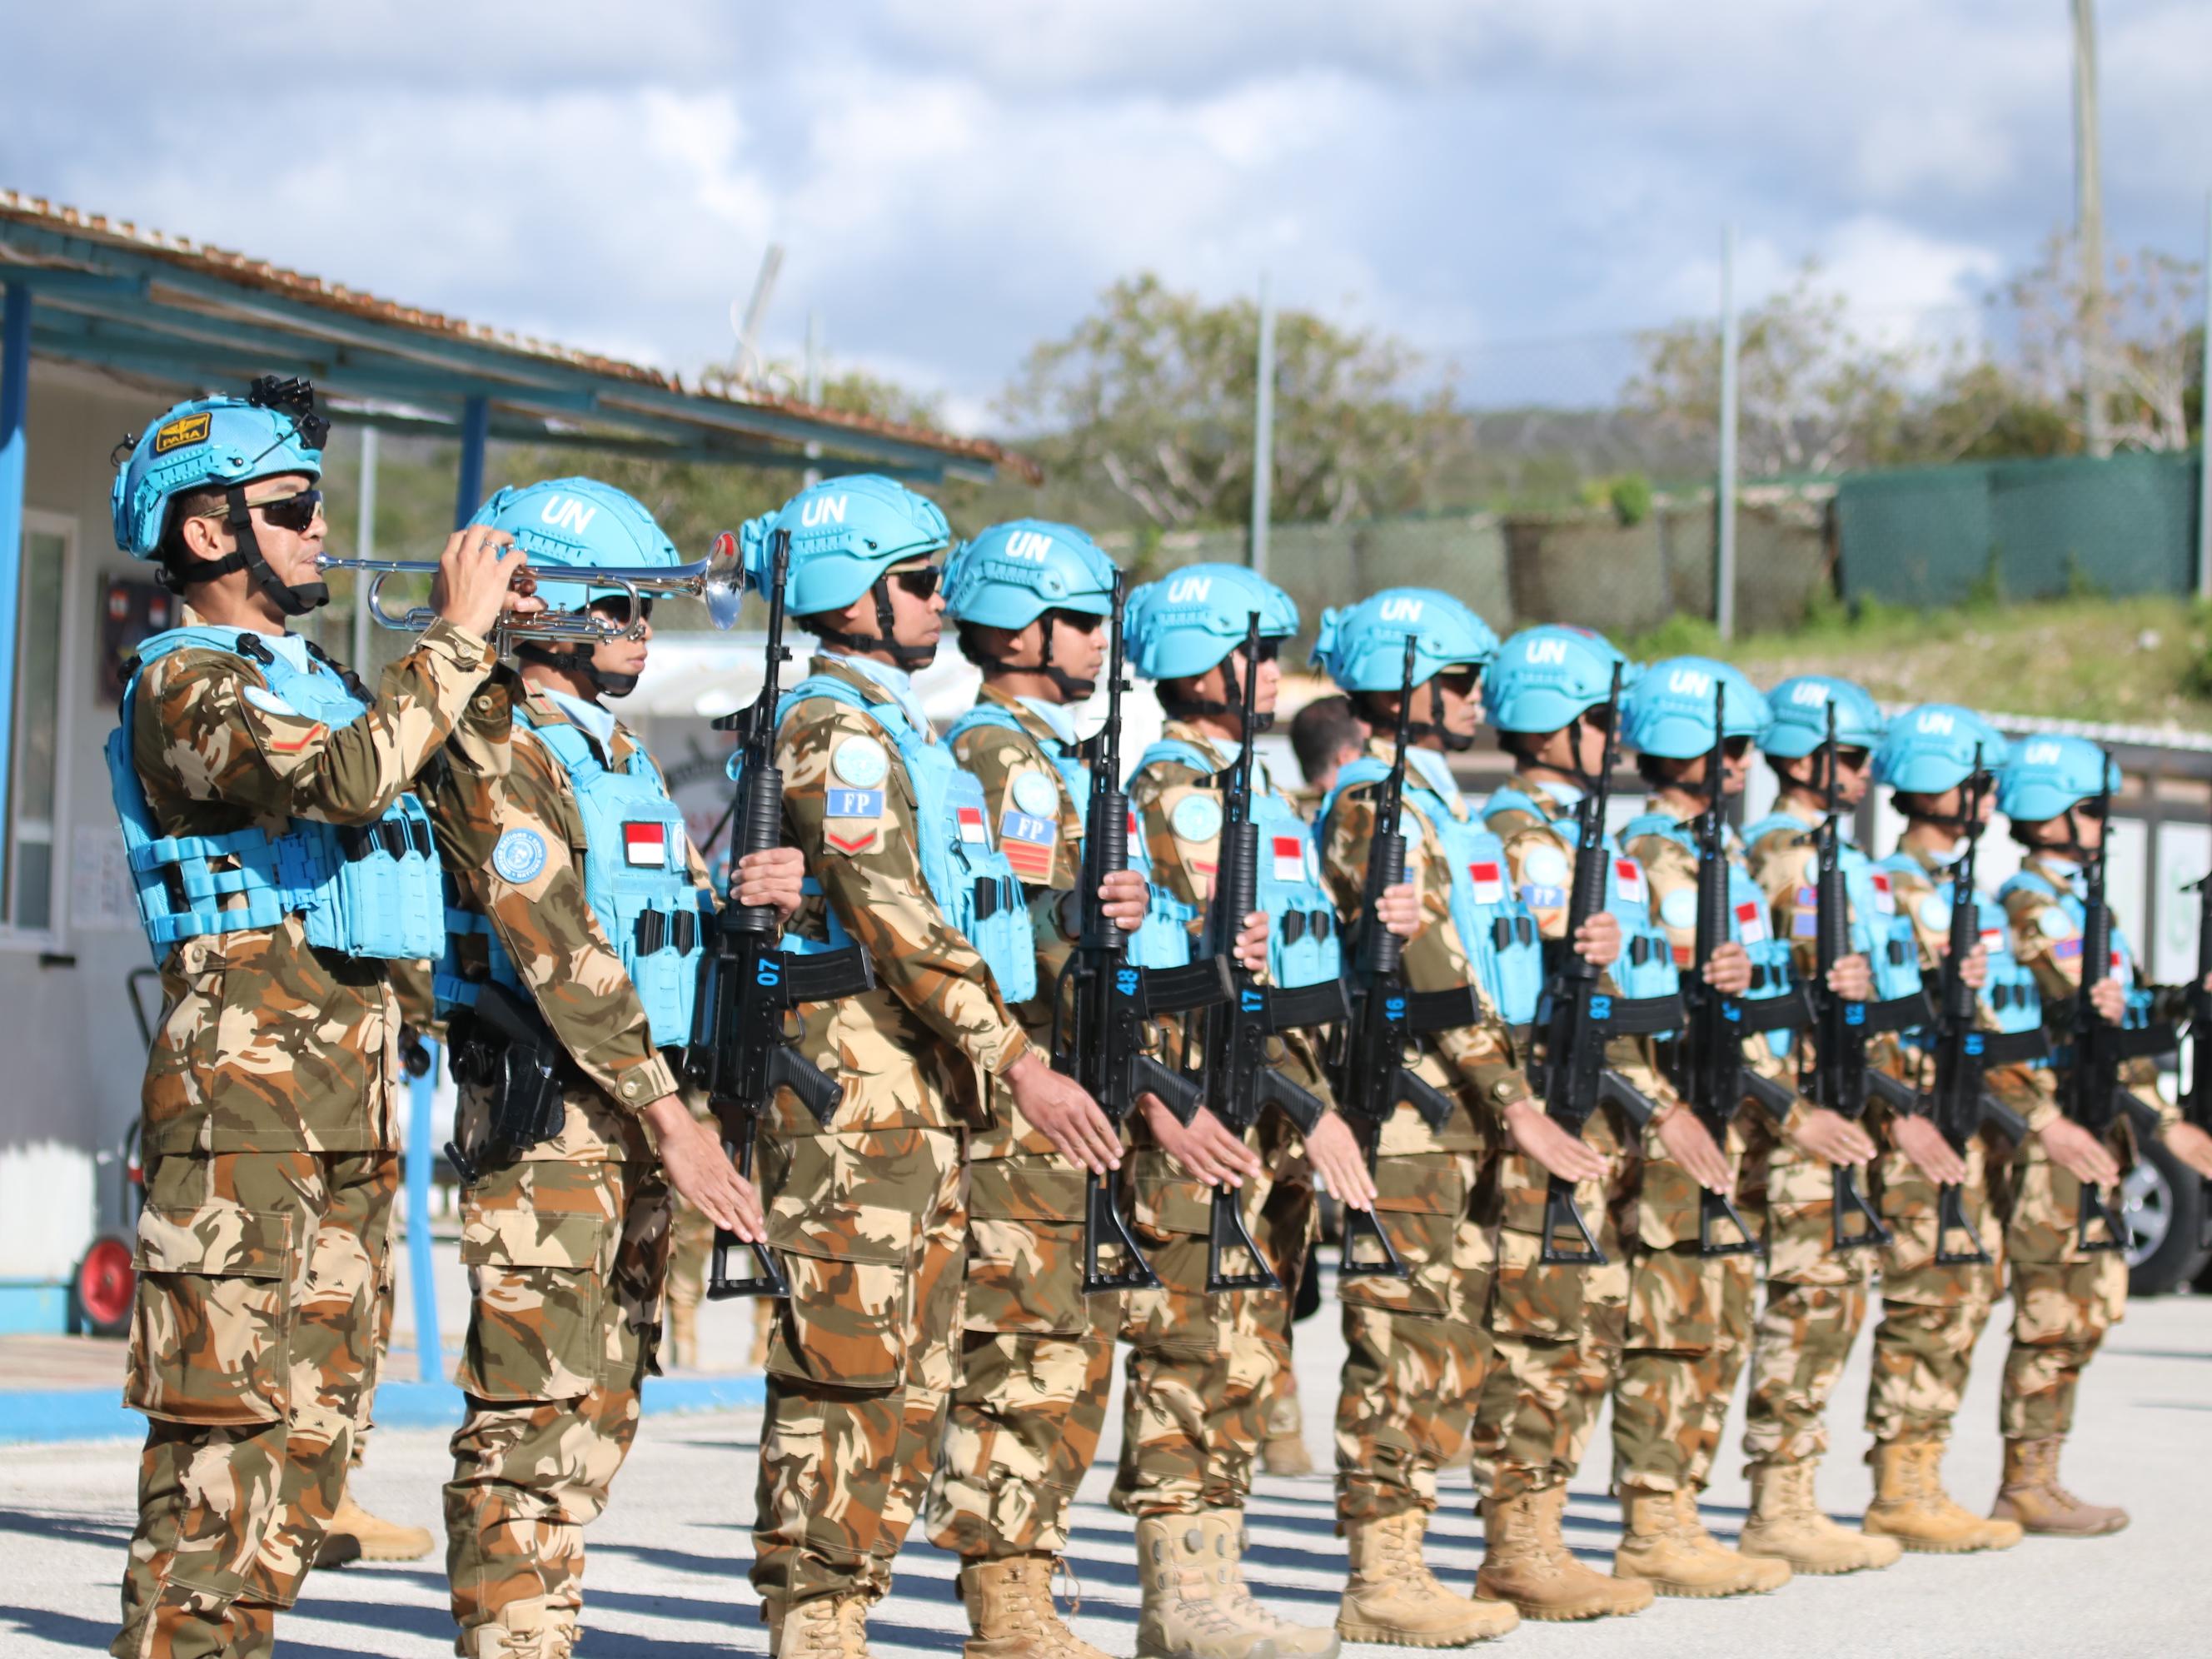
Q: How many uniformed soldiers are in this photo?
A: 11